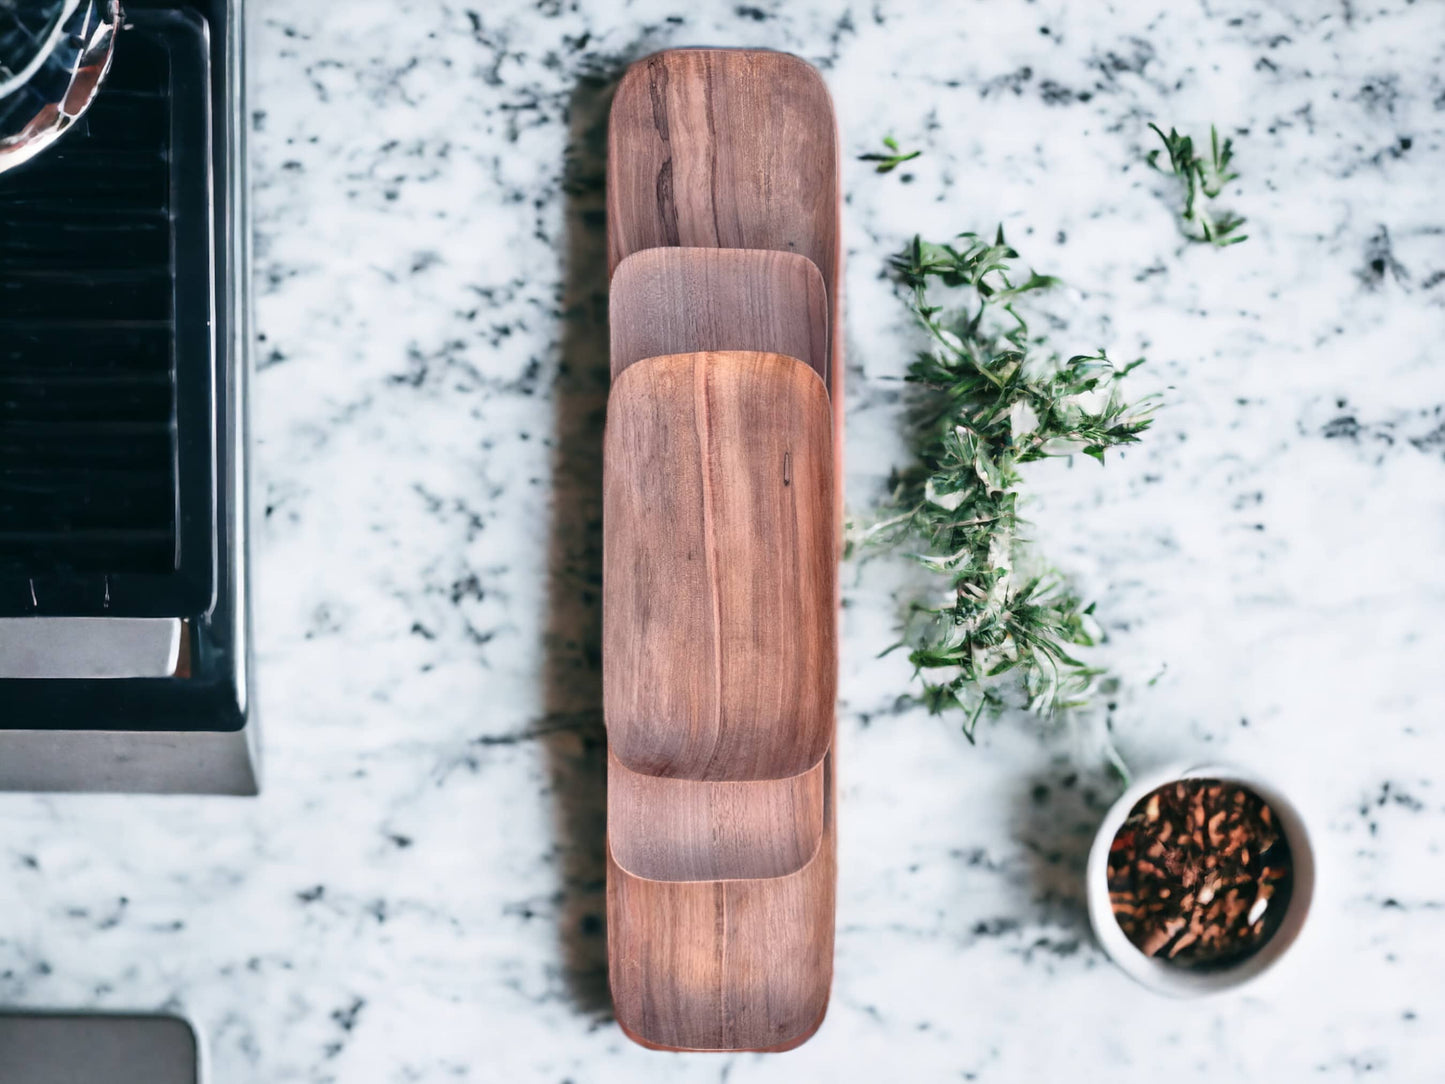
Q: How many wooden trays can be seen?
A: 3